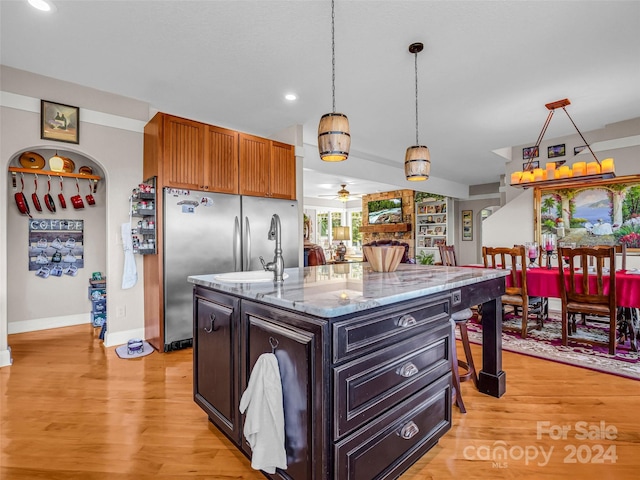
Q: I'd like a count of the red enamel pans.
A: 6